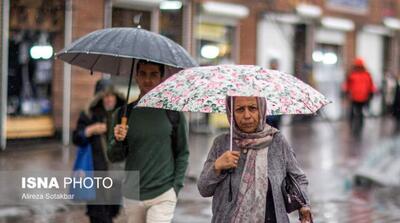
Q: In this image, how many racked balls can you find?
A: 0